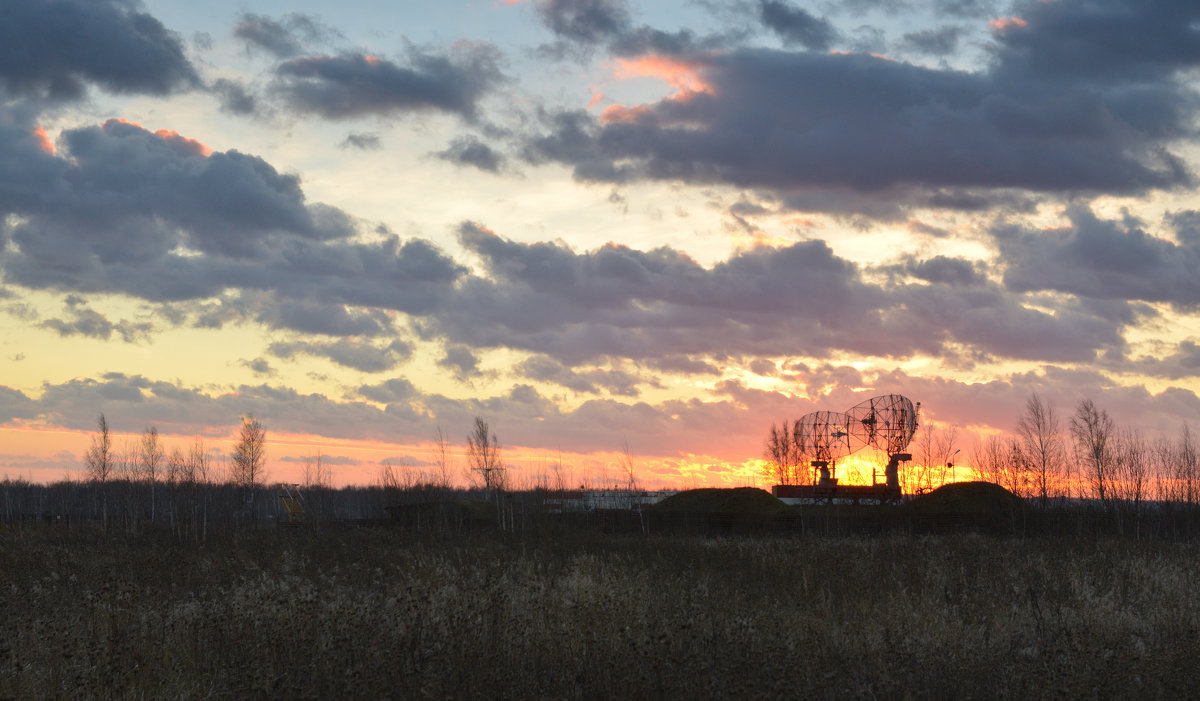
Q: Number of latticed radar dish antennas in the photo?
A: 2